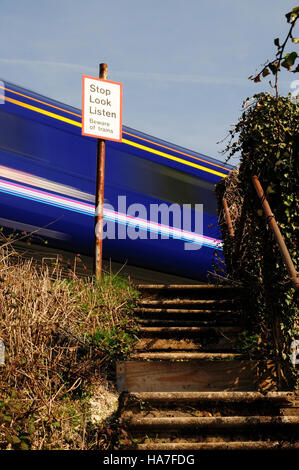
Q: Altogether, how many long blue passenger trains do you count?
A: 1